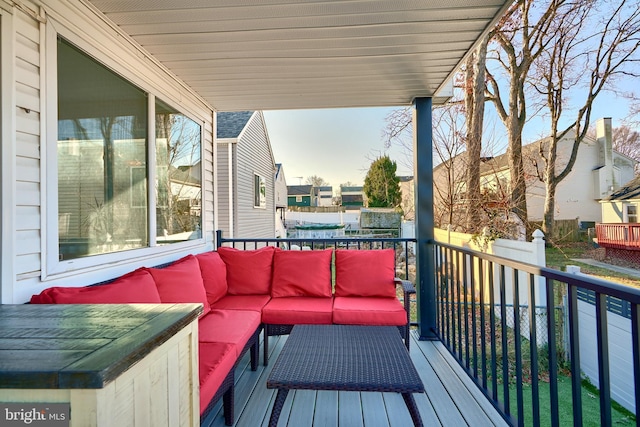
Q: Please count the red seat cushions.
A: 5